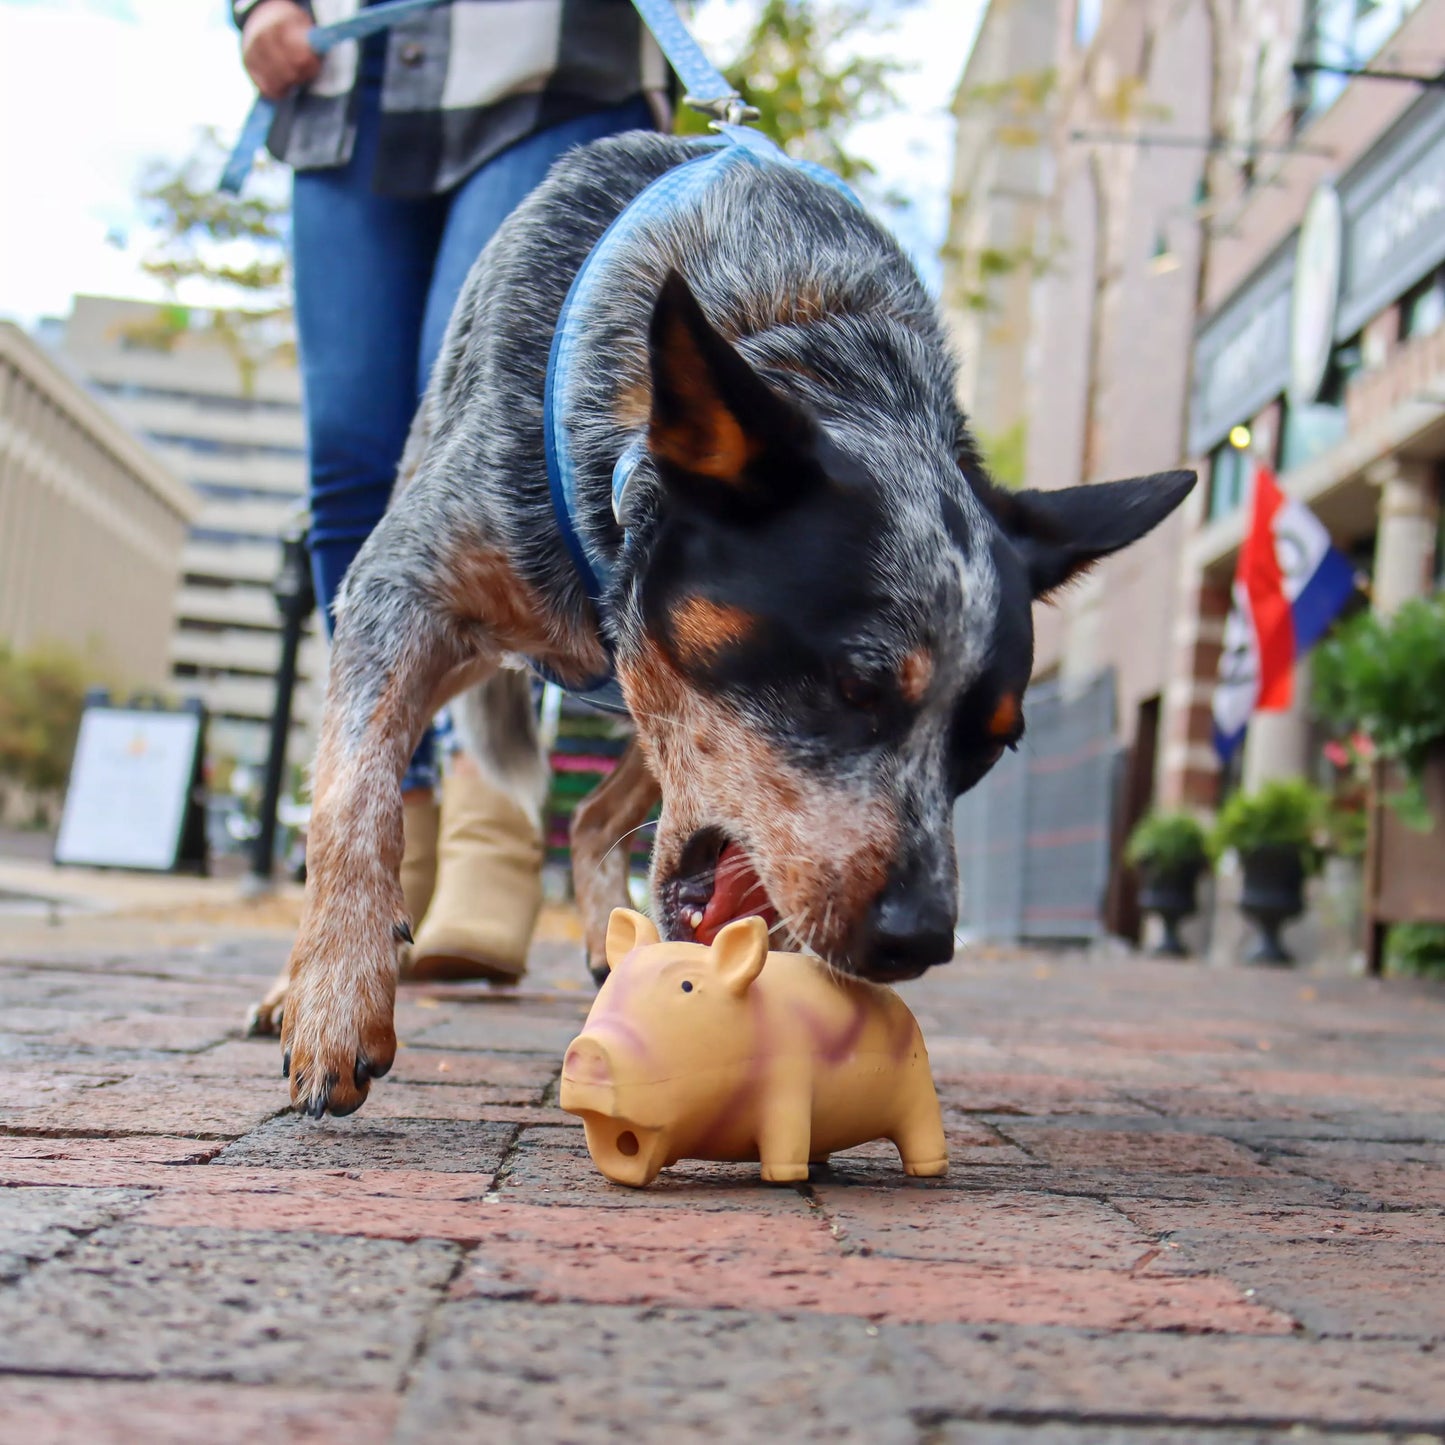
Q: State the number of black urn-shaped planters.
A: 2